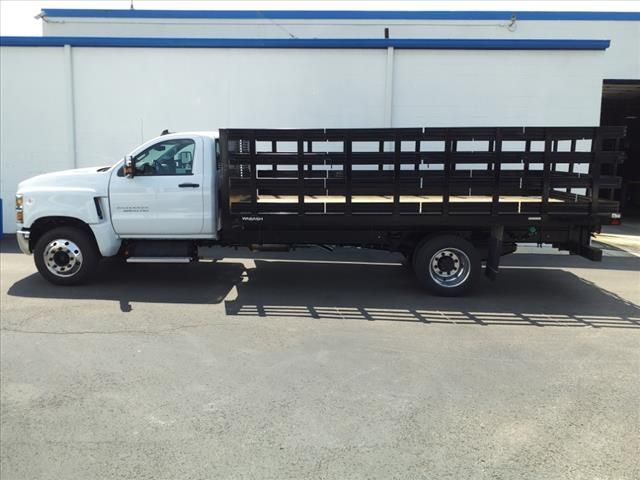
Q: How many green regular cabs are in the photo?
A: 0